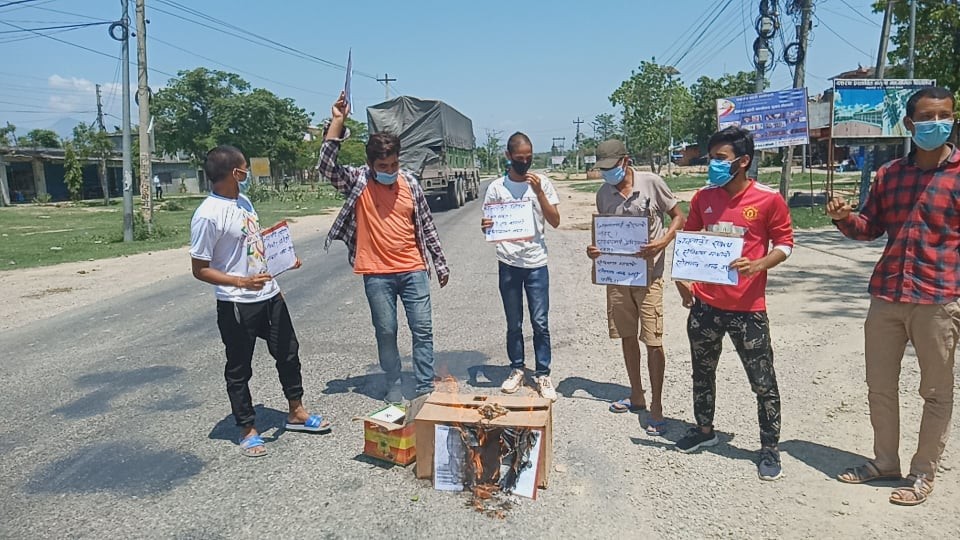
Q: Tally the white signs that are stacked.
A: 2